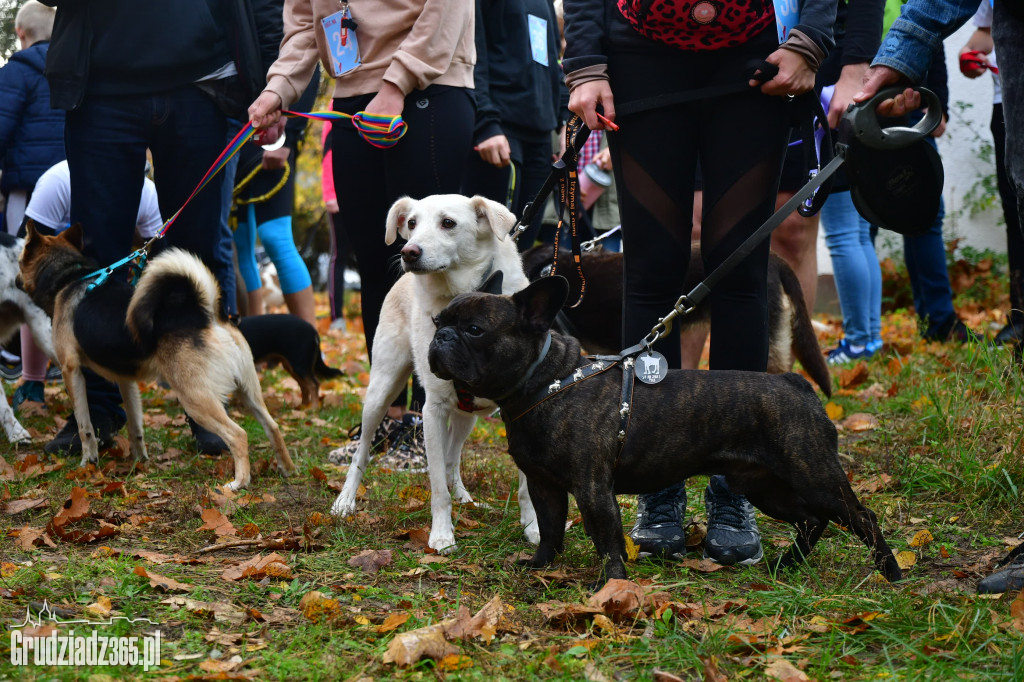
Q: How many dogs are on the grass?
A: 6